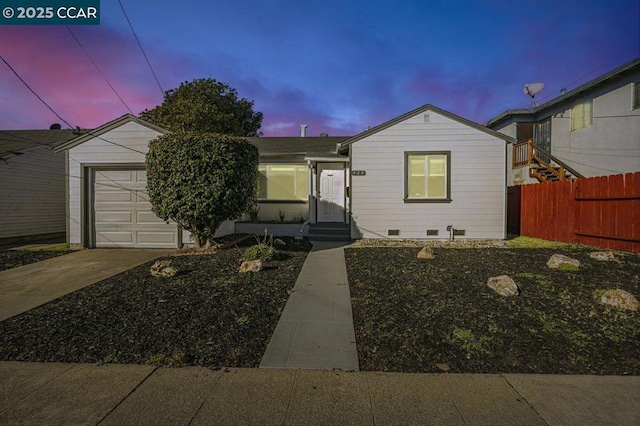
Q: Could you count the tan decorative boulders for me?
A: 7